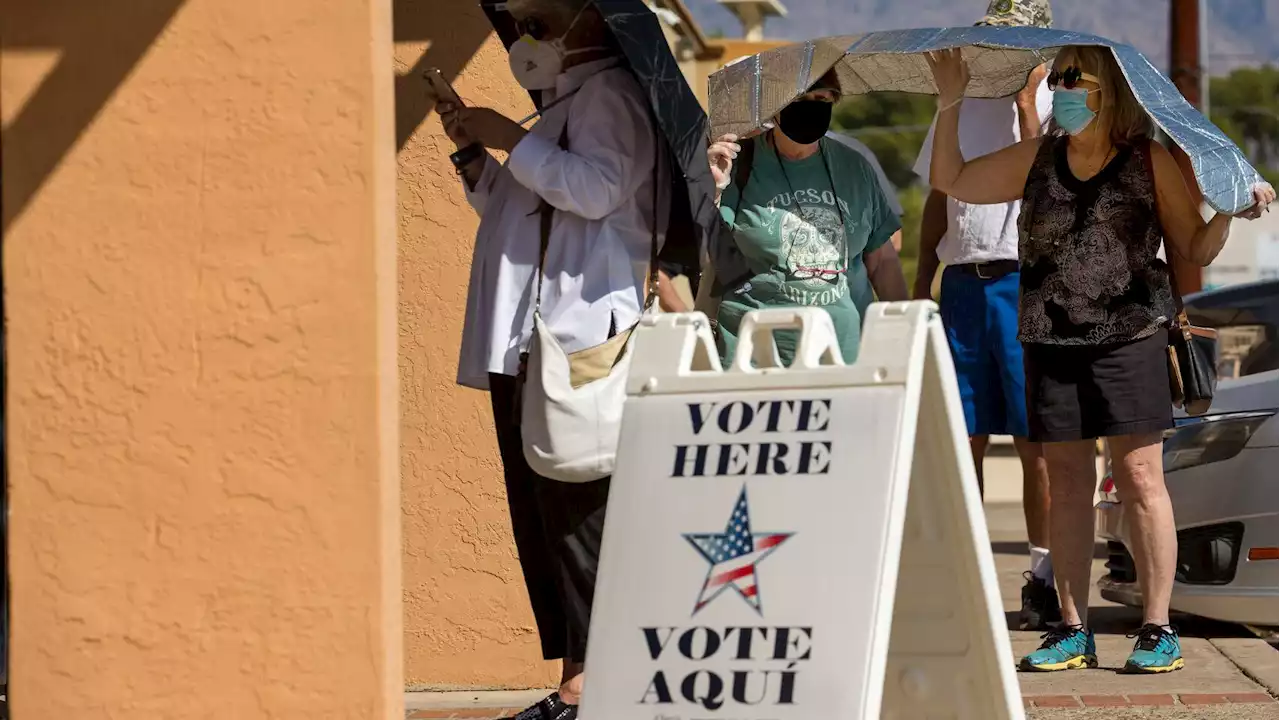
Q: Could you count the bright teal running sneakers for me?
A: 2